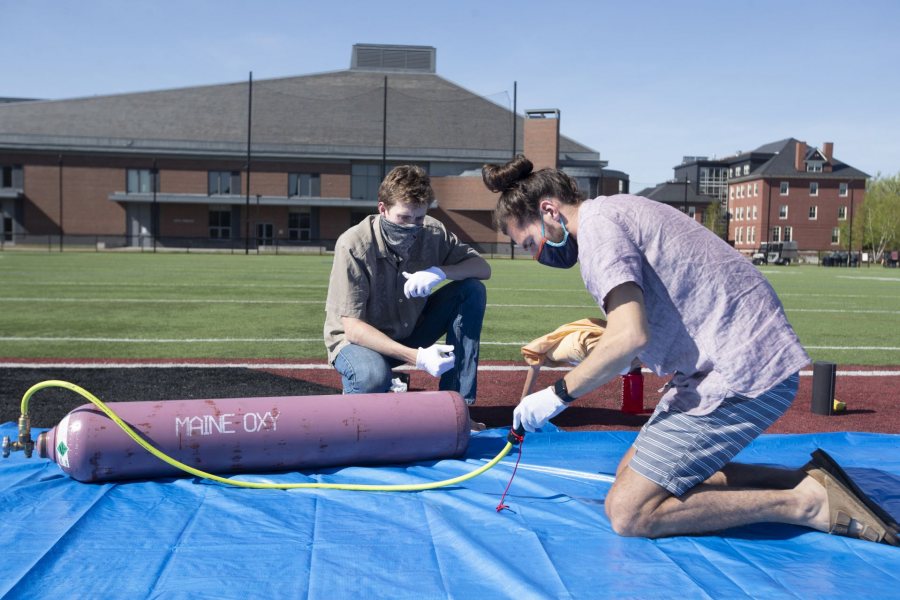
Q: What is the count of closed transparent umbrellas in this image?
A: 0